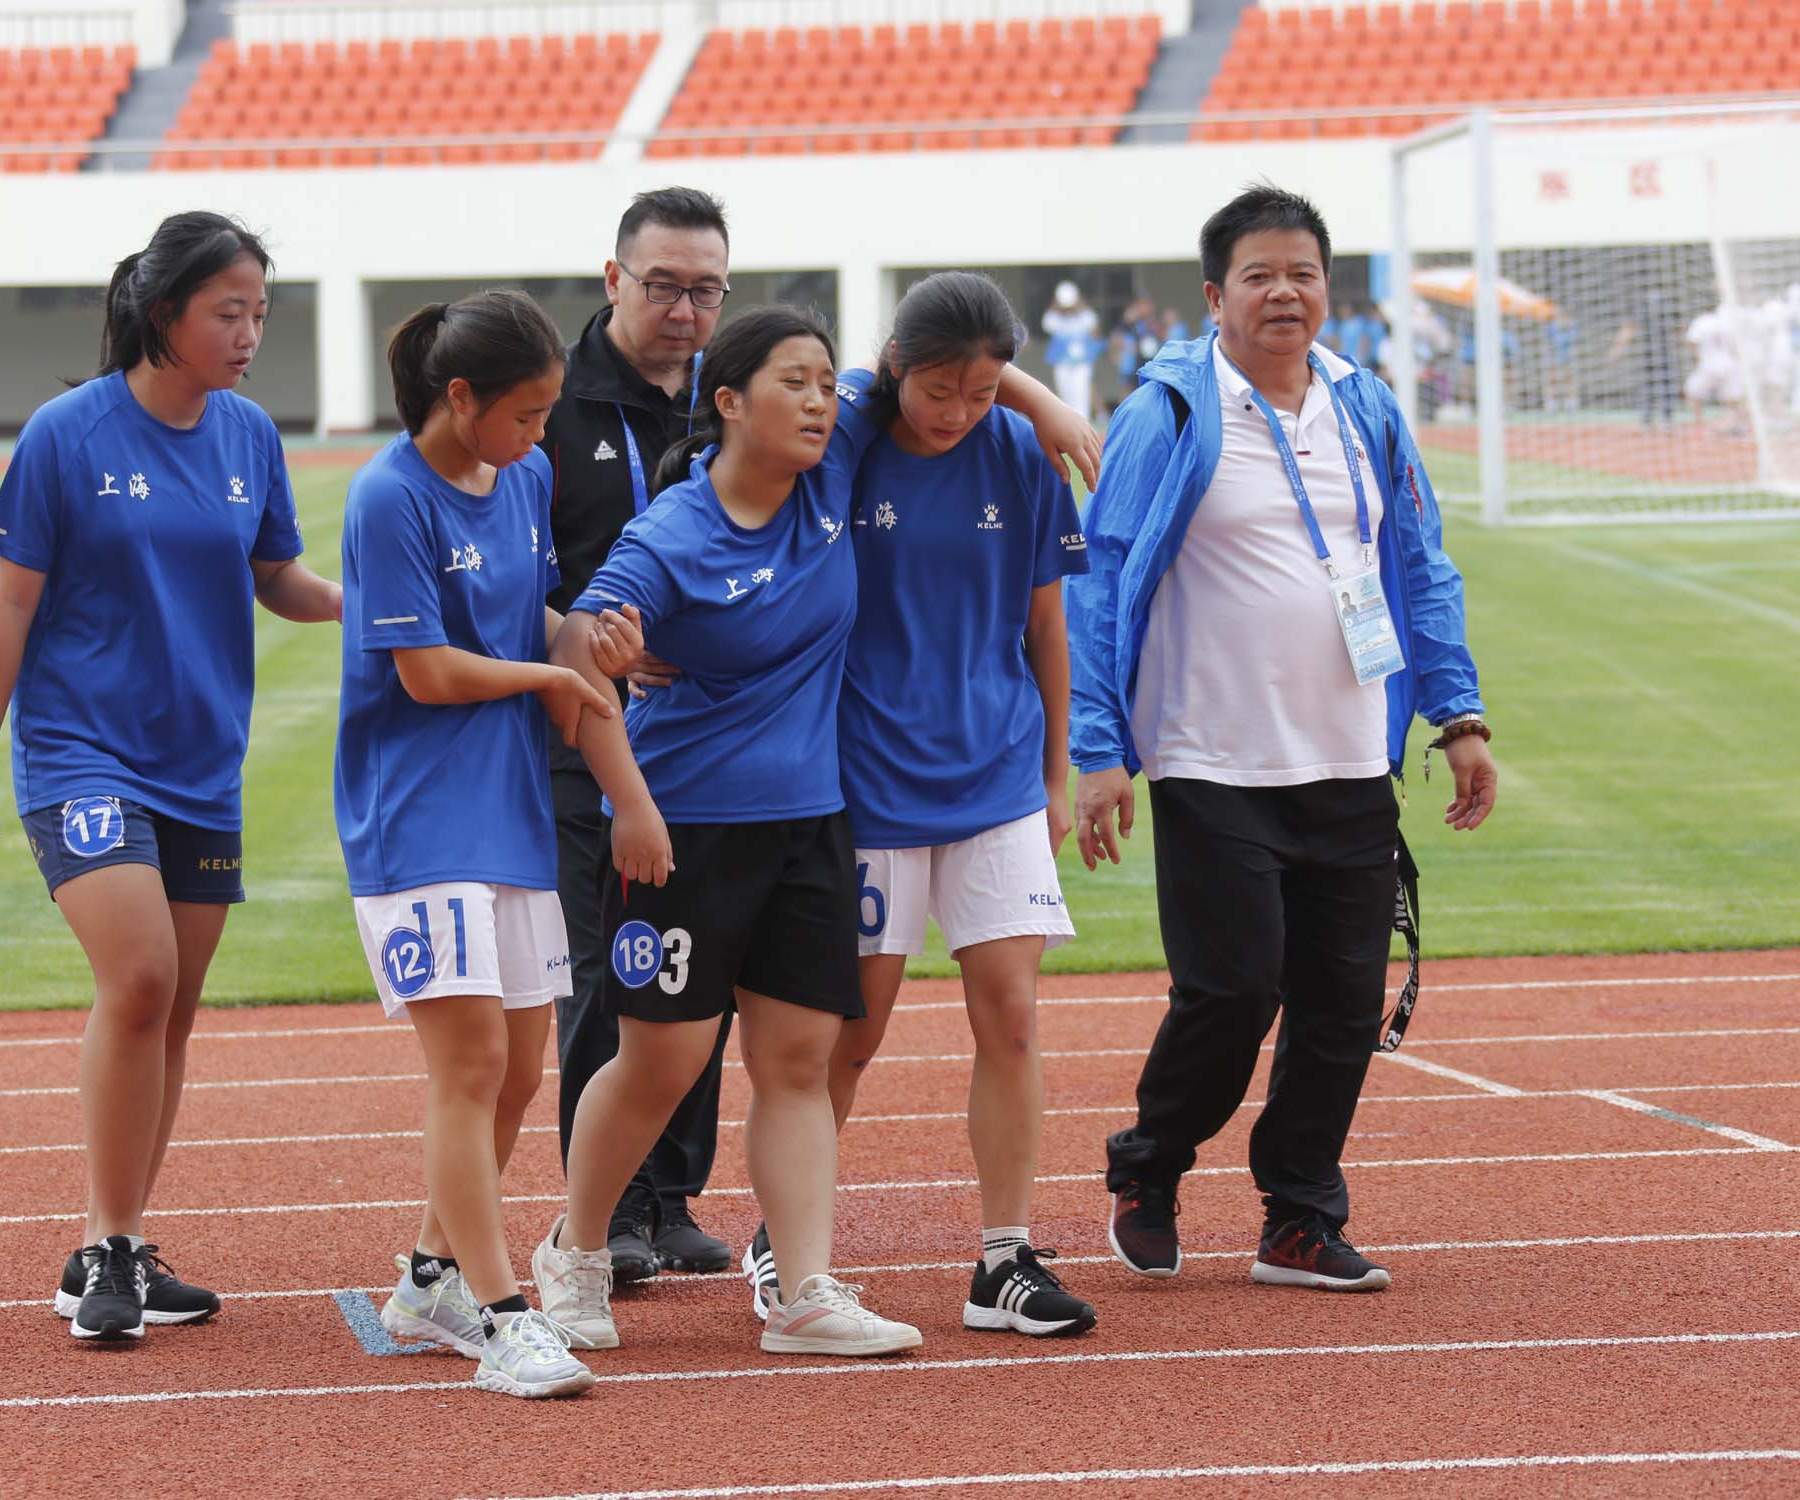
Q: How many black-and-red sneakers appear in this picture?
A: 2